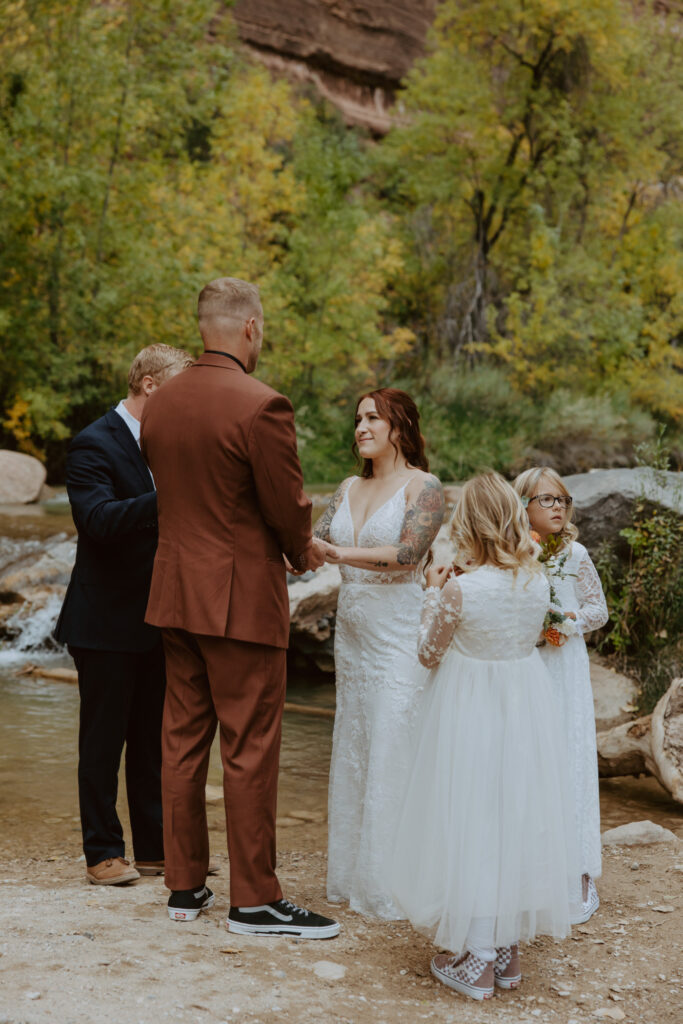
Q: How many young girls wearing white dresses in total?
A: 2